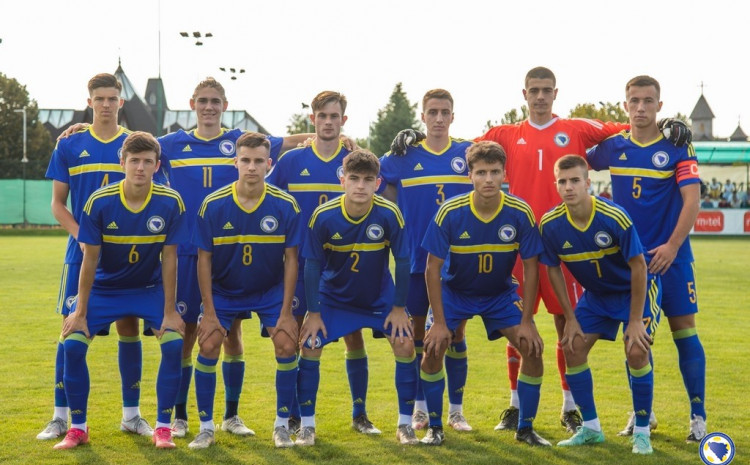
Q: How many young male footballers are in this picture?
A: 11